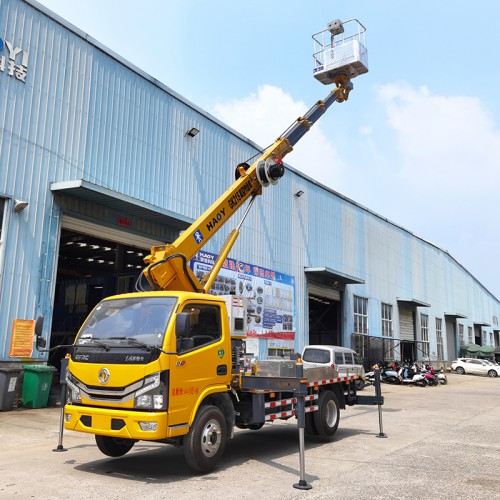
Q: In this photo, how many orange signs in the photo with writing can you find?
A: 1